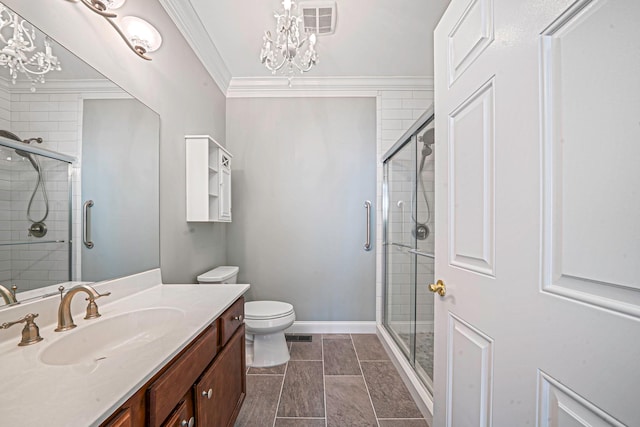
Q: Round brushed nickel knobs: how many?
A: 3